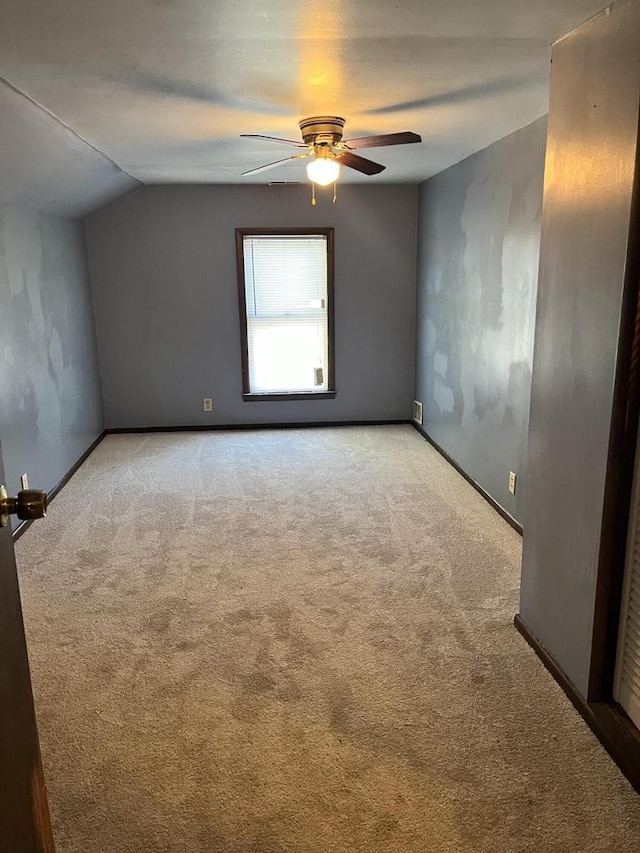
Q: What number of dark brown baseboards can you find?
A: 4